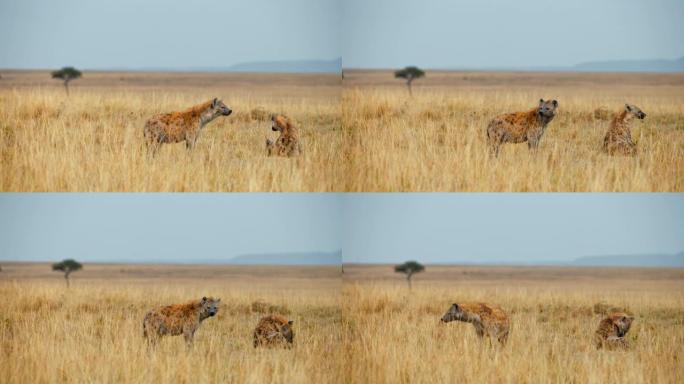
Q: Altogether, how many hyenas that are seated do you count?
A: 4